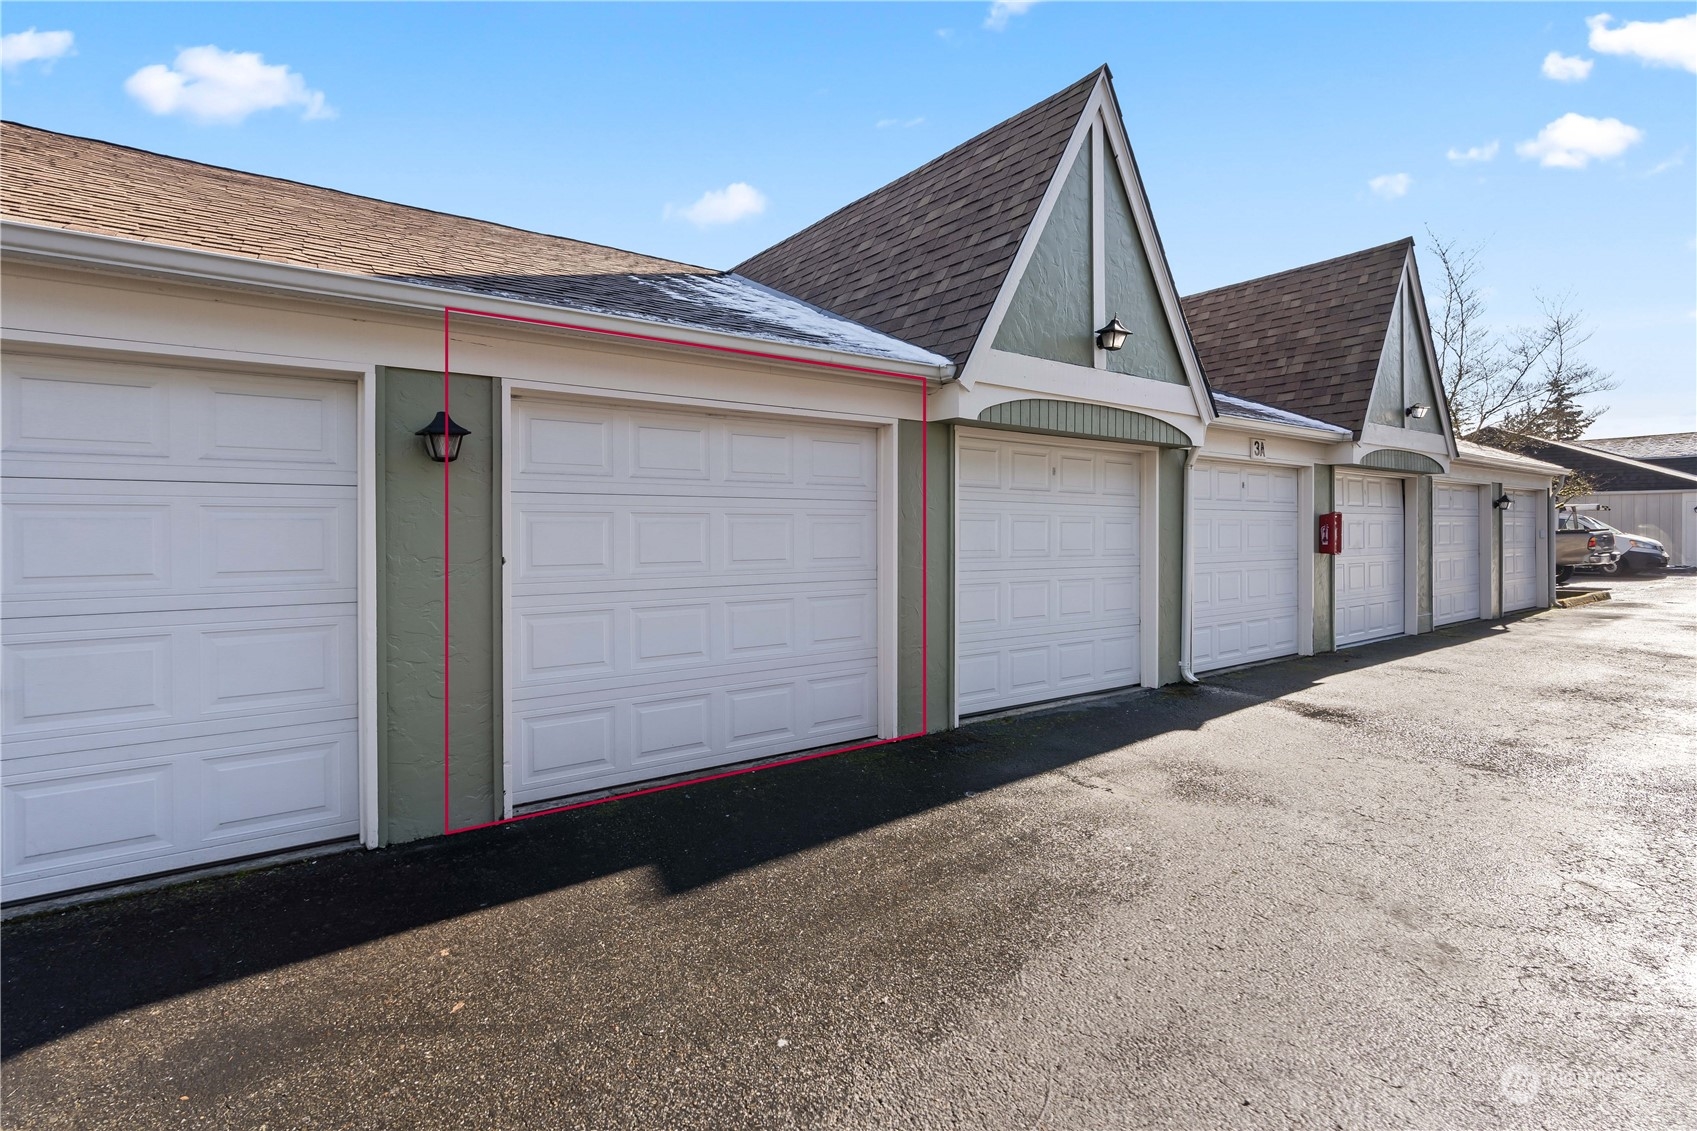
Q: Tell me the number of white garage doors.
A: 7